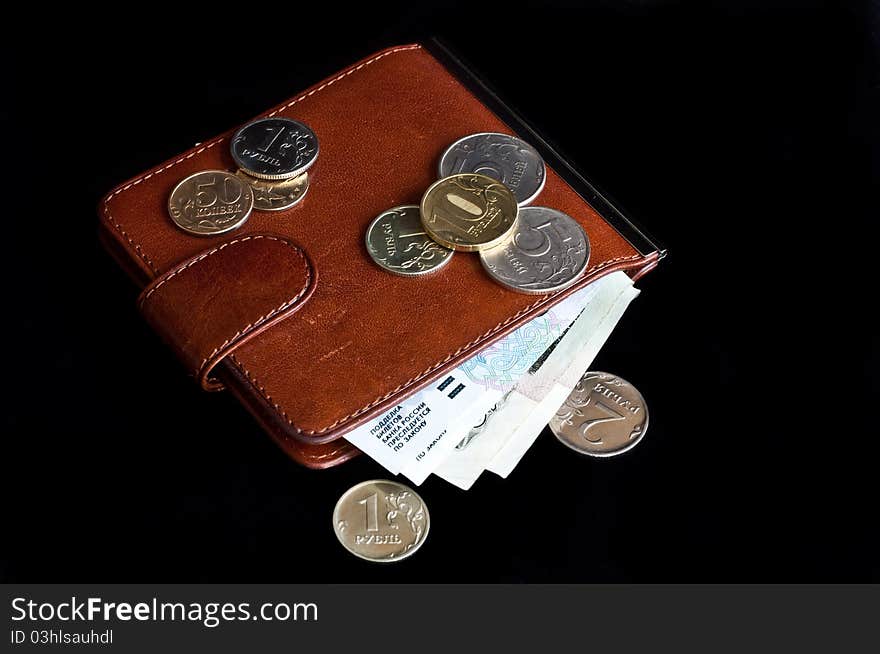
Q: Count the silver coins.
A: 6